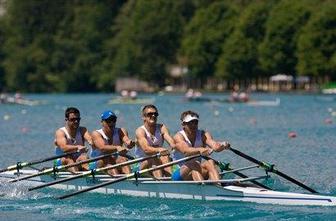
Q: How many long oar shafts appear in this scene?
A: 6